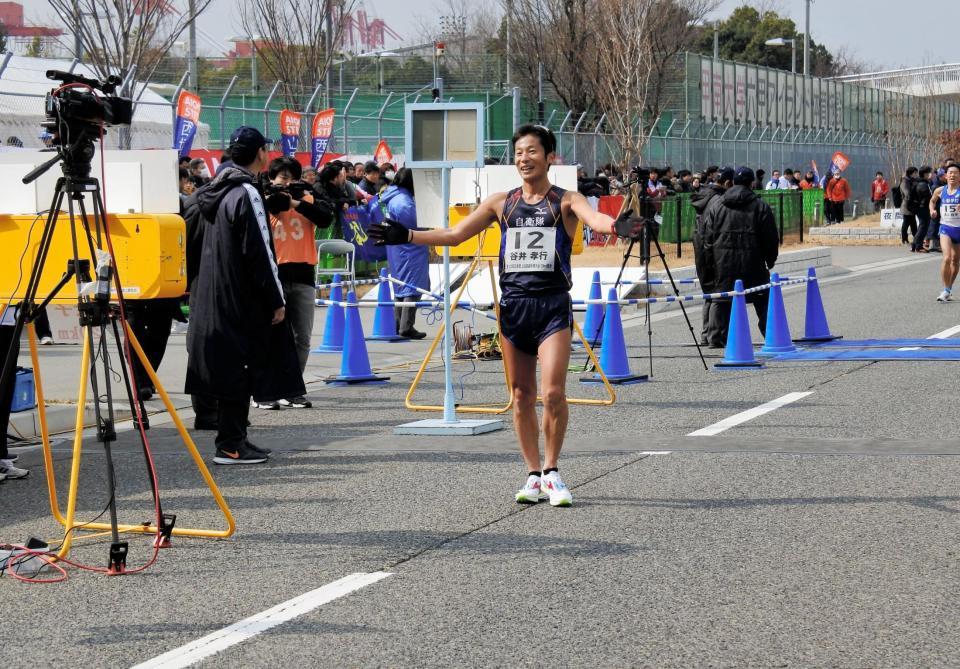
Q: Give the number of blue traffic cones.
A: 8